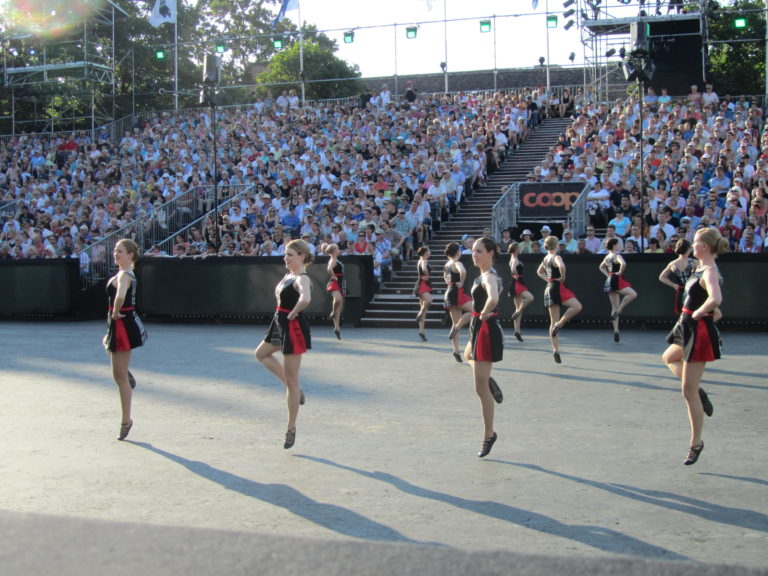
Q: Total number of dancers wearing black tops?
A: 11